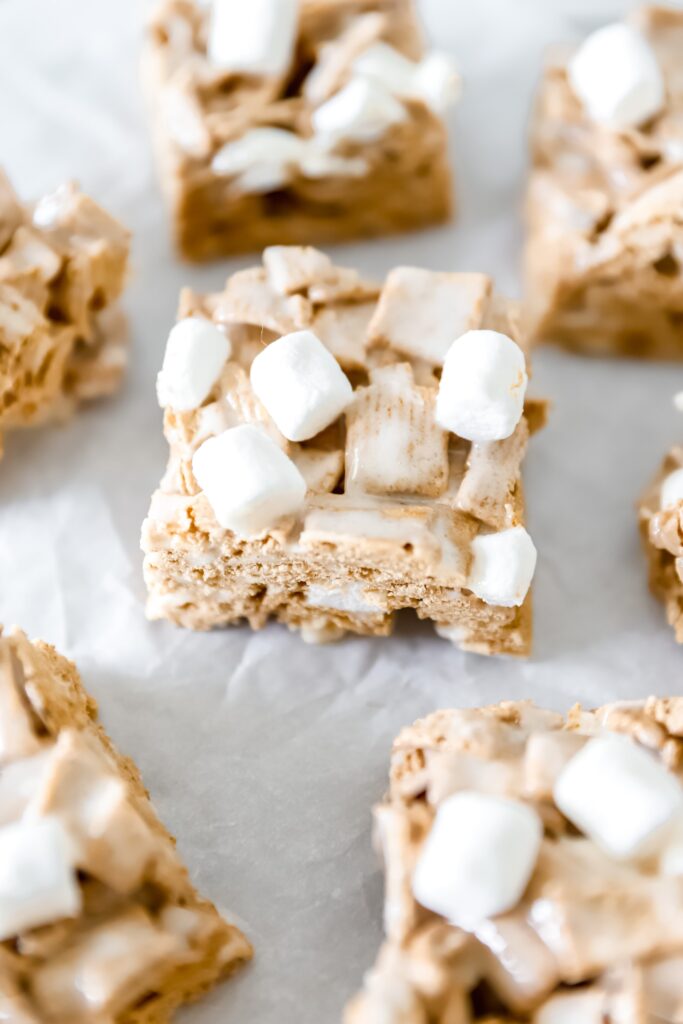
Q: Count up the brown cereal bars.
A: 7